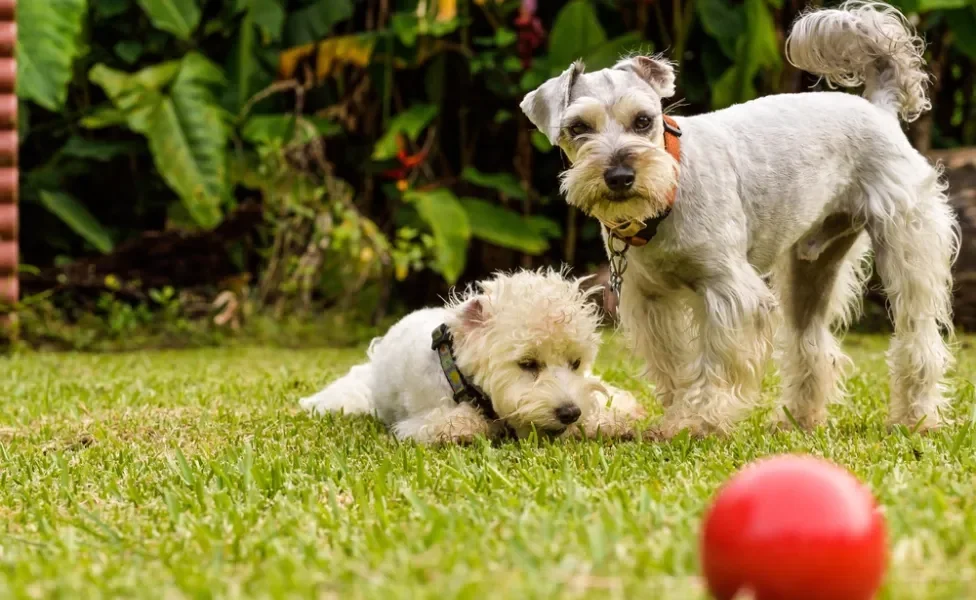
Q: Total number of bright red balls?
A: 1